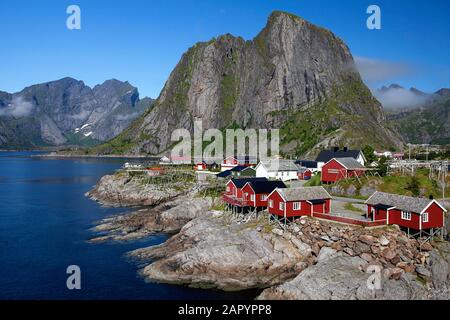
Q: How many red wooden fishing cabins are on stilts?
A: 4